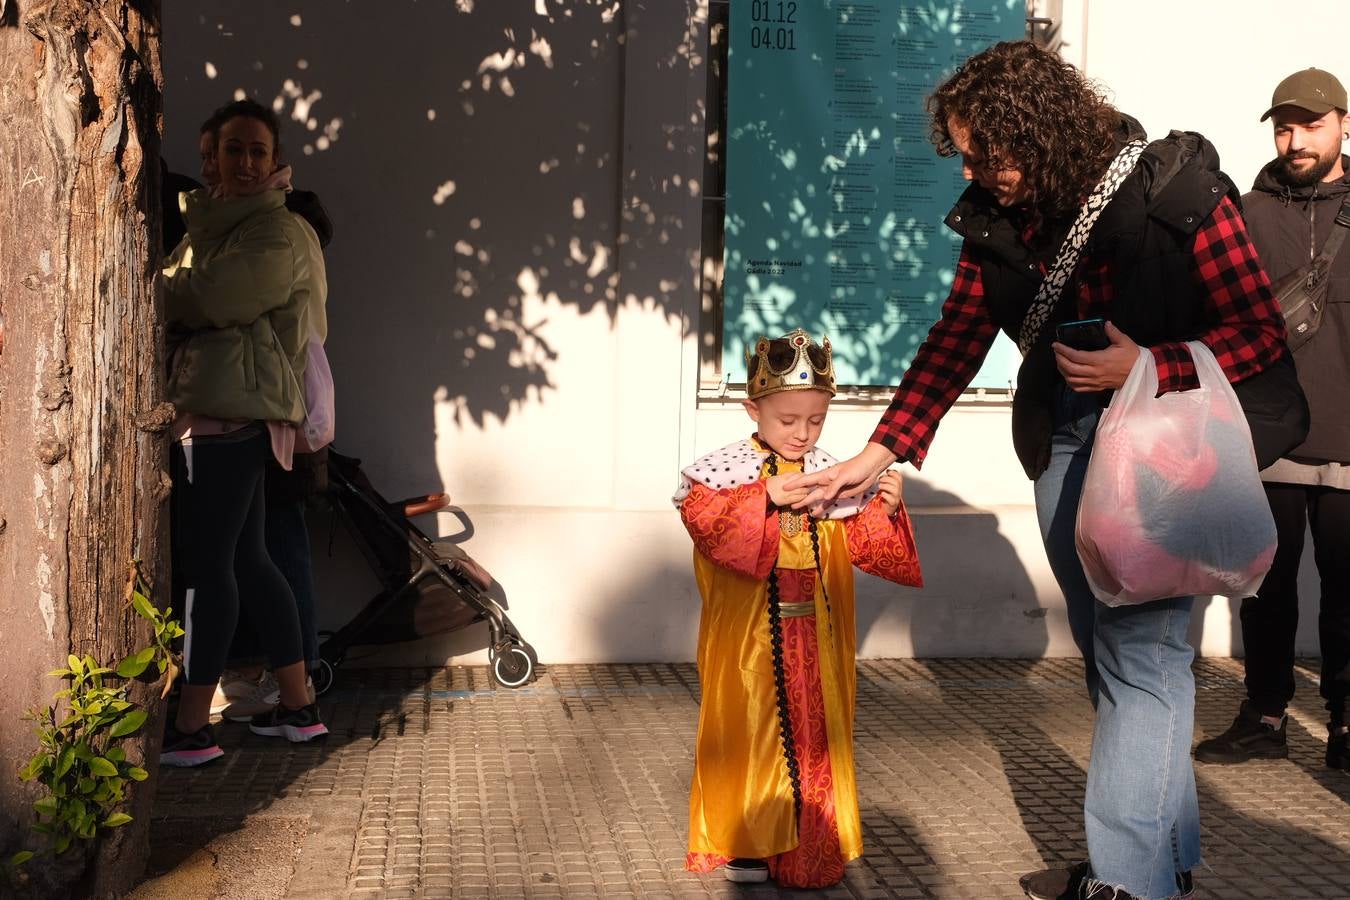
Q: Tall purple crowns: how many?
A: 0